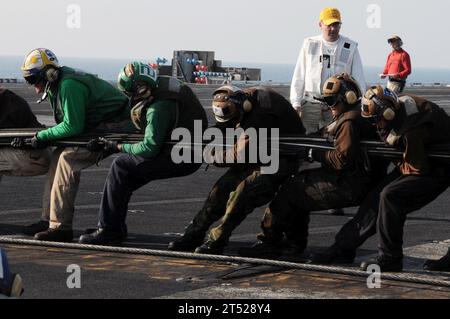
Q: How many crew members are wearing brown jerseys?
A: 3